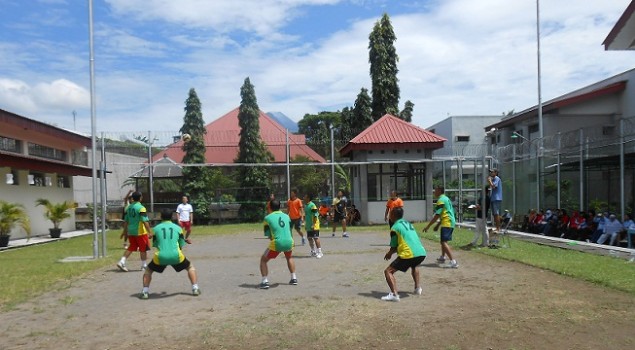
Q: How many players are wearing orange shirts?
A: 3